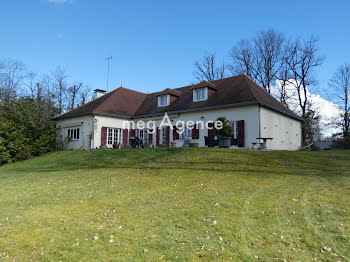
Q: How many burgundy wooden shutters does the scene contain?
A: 10